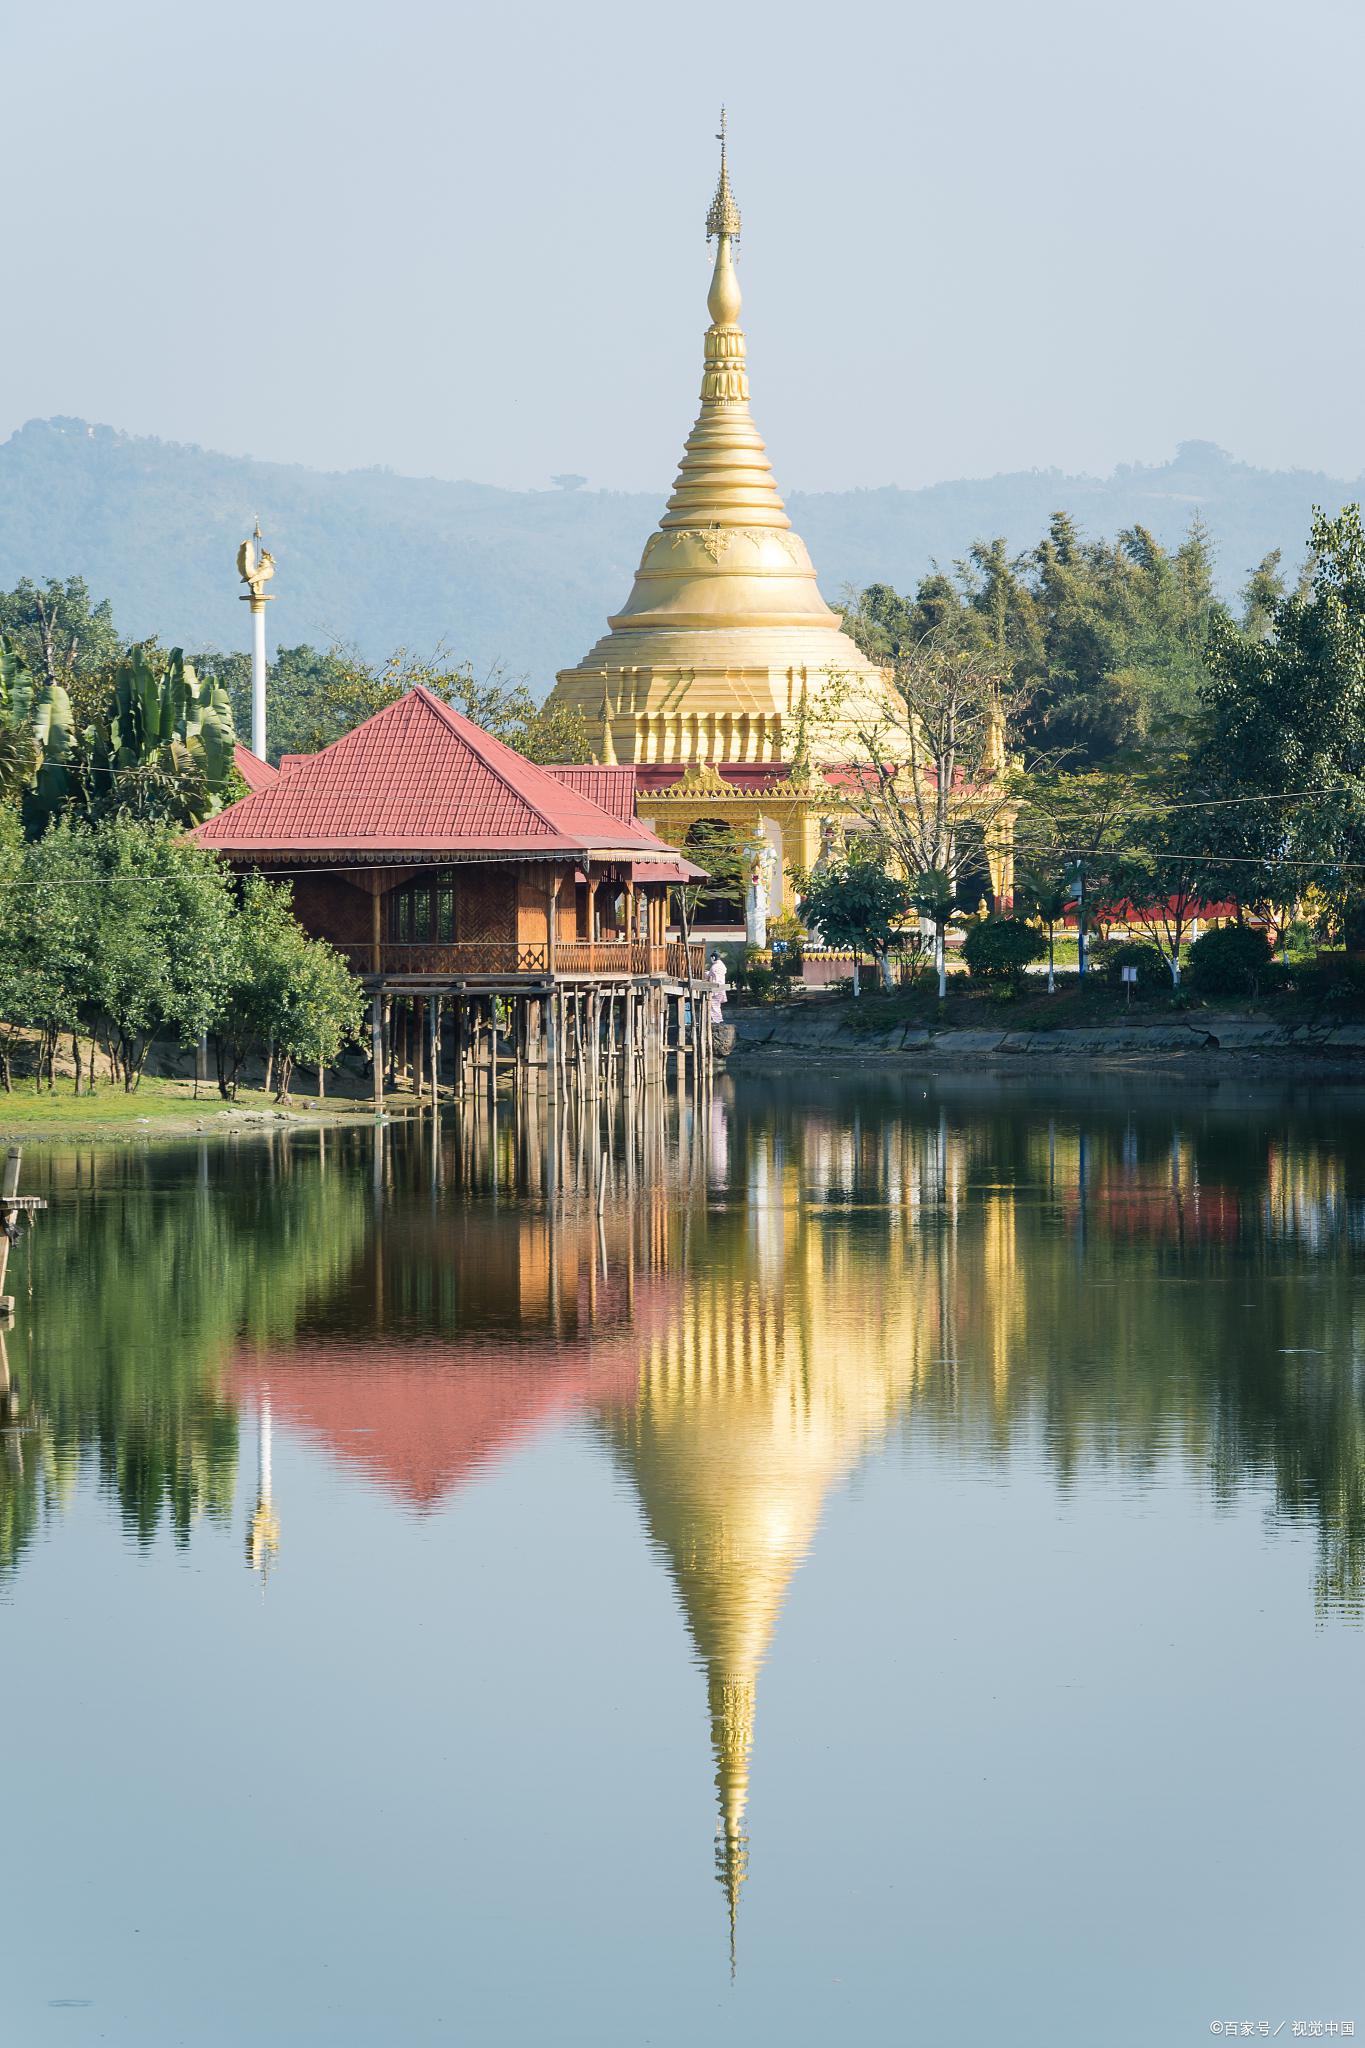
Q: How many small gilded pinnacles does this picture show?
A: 3